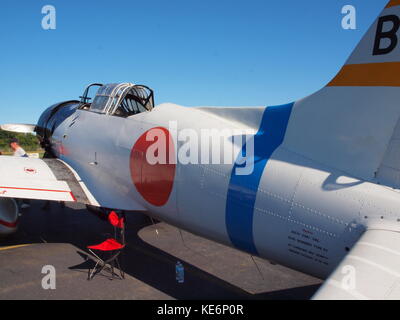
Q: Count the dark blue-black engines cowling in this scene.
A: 1